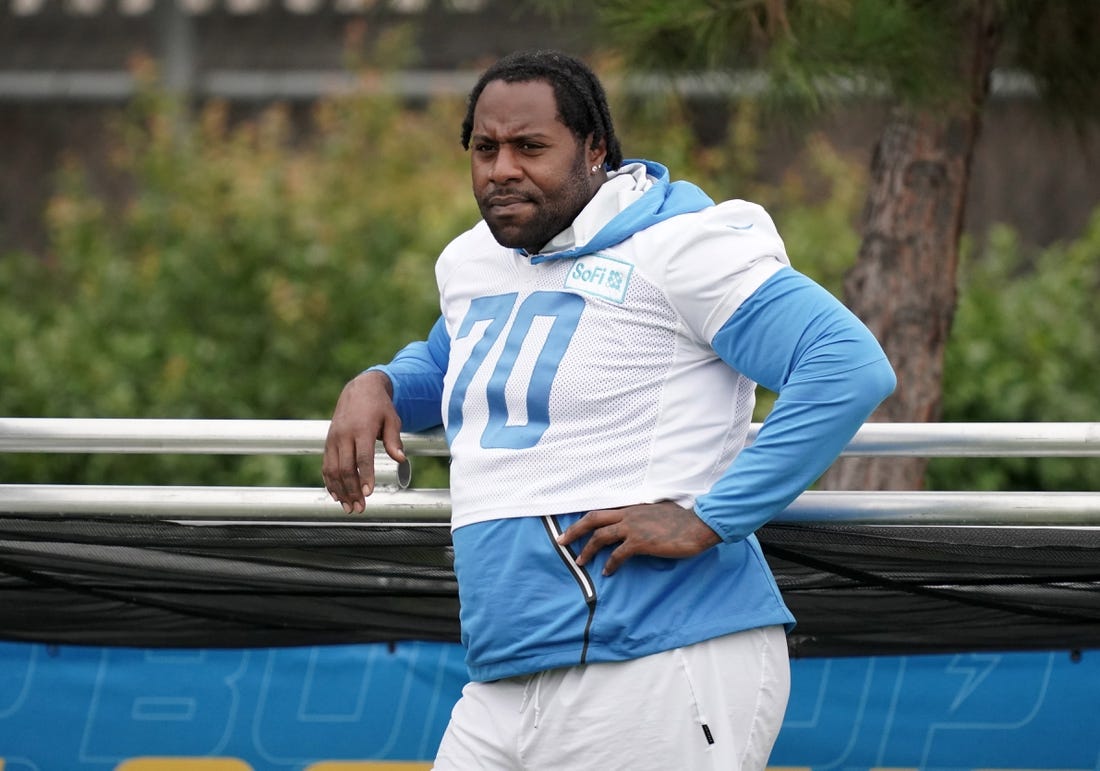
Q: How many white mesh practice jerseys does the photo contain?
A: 1